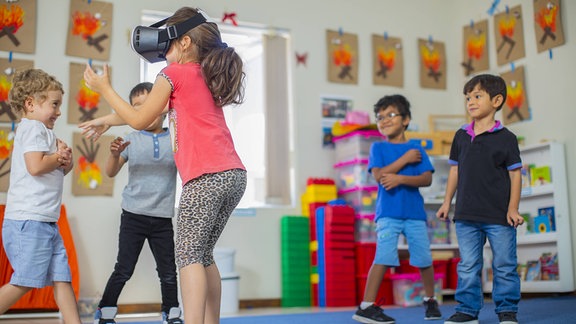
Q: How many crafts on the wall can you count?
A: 13